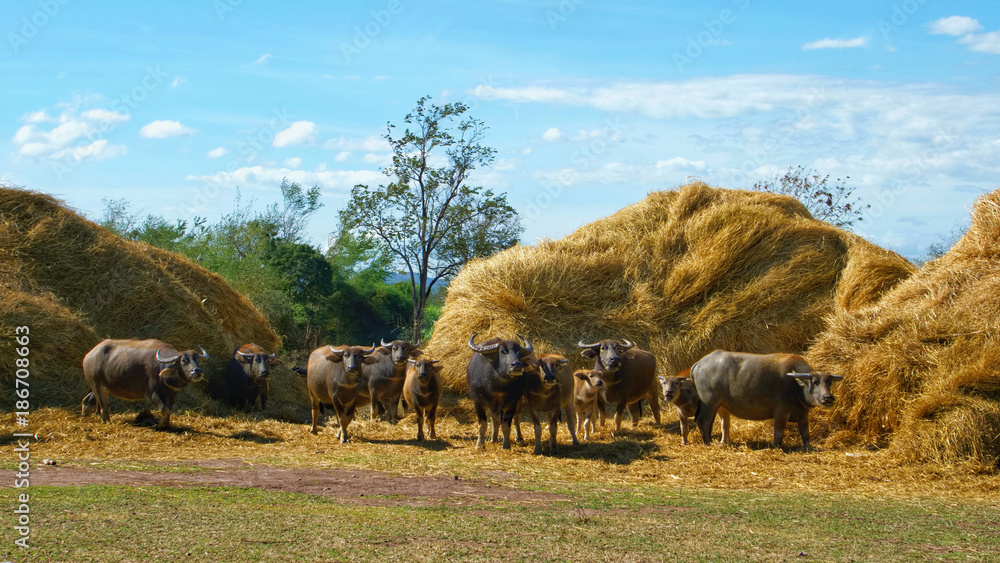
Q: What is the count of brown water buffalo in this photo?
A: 11